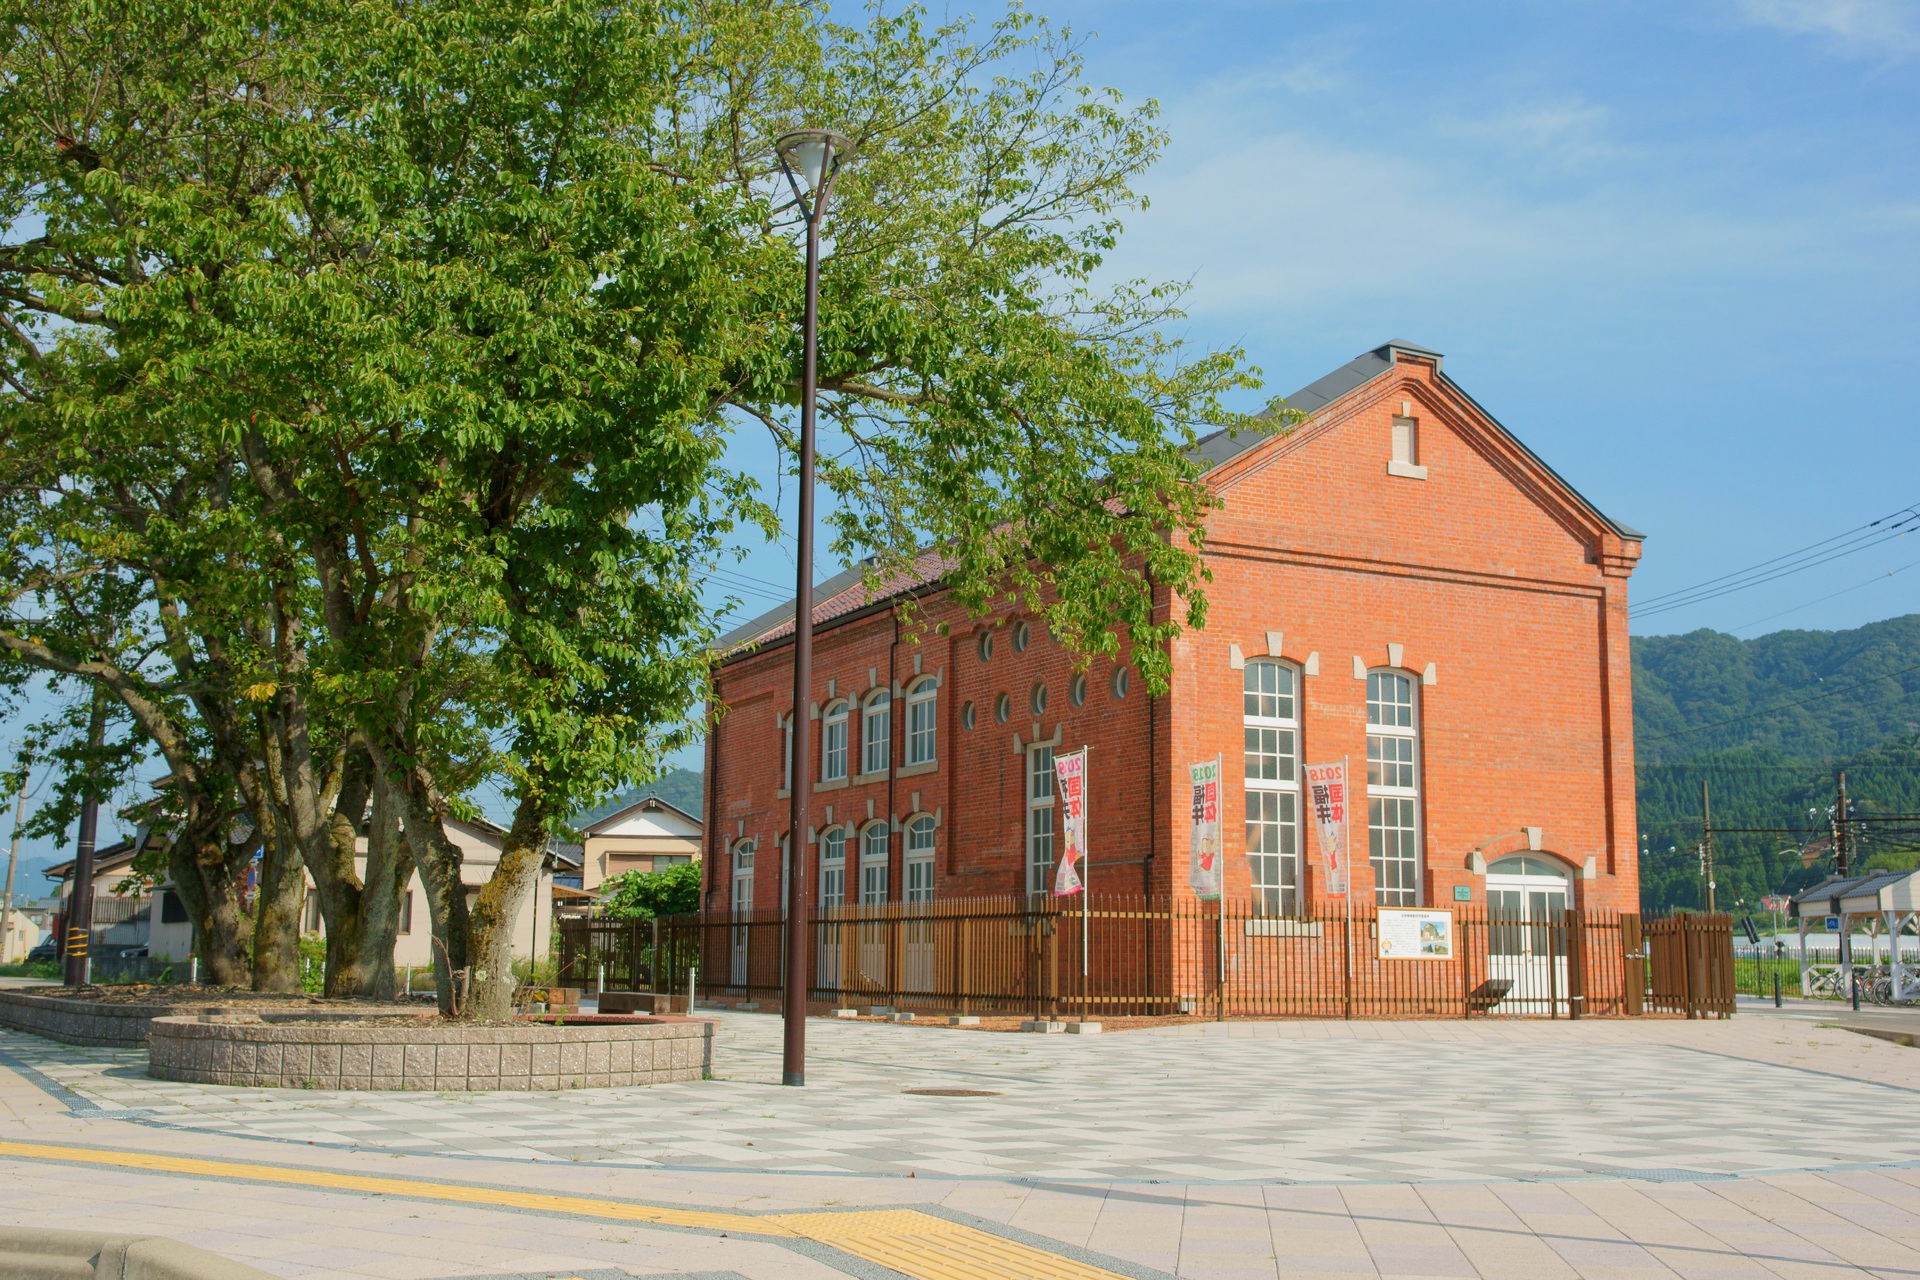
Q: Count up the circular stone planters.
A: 2